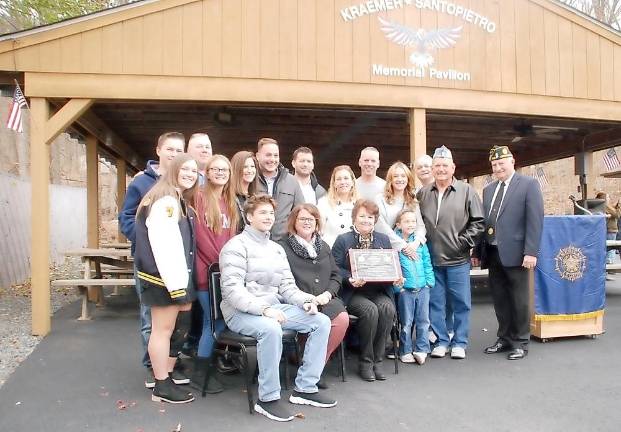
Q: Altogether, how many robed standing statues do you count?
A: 0